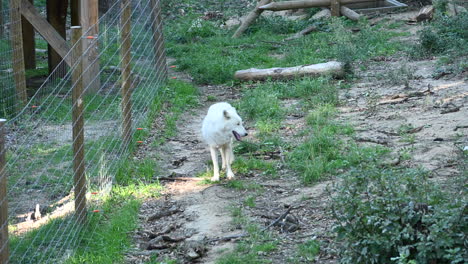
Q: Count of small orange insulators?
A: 8